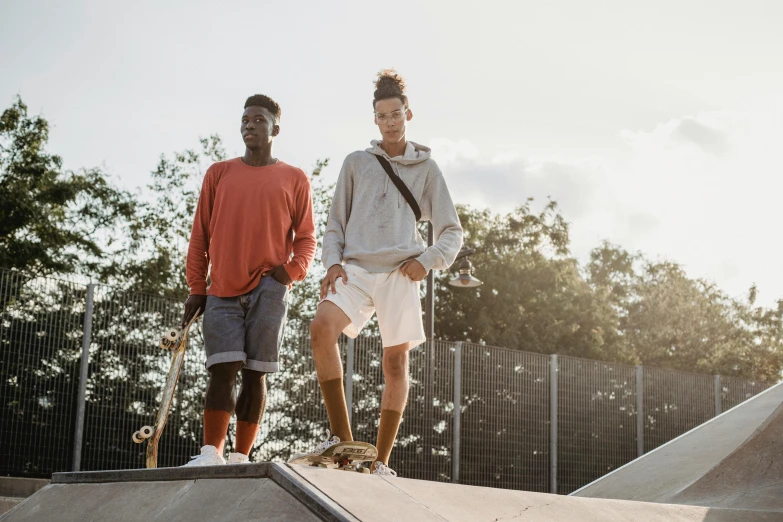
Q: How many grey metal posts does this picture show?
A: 6